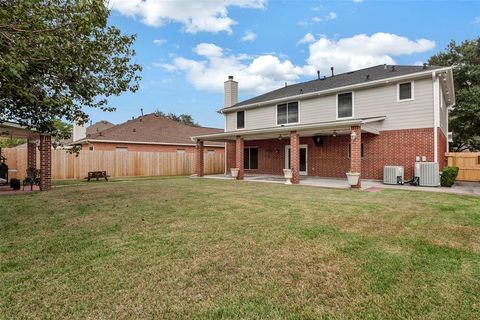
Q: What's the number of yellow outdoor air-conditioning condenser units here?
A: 0